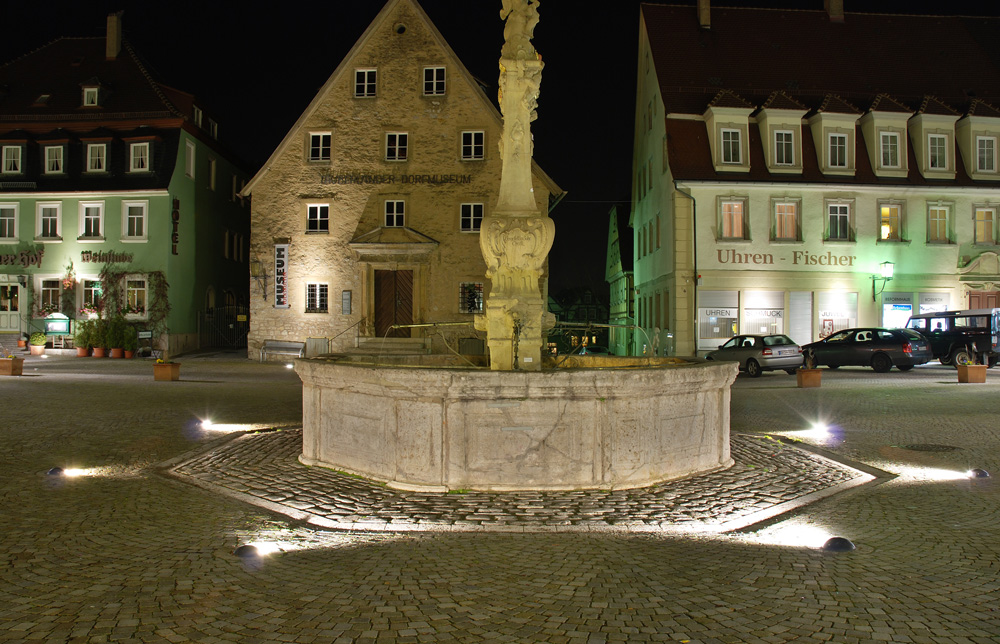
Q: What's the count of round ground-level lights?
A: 6